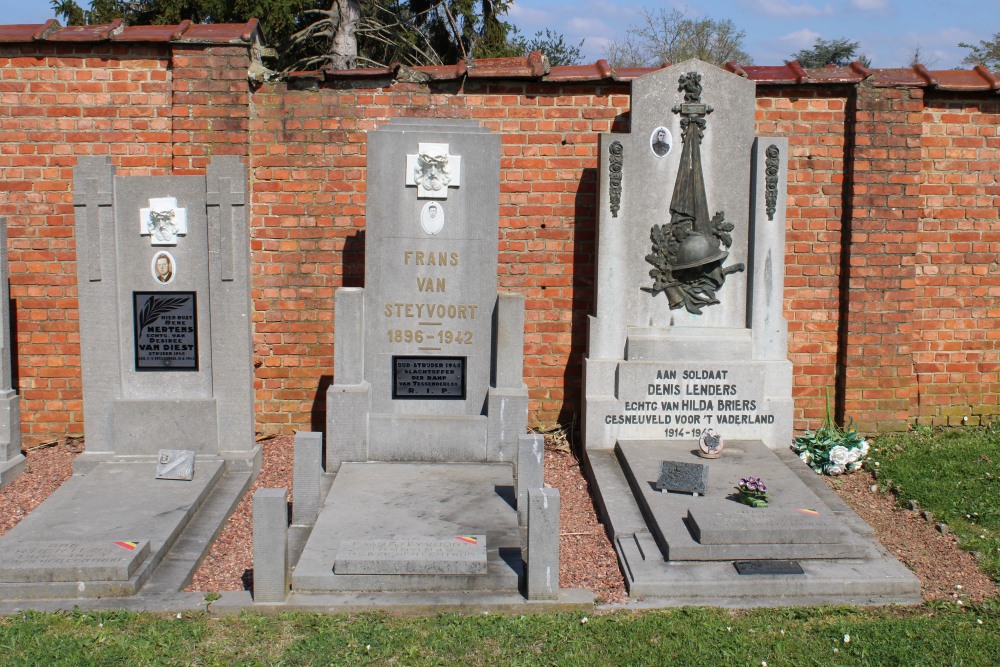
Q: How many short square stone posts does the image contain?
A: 4